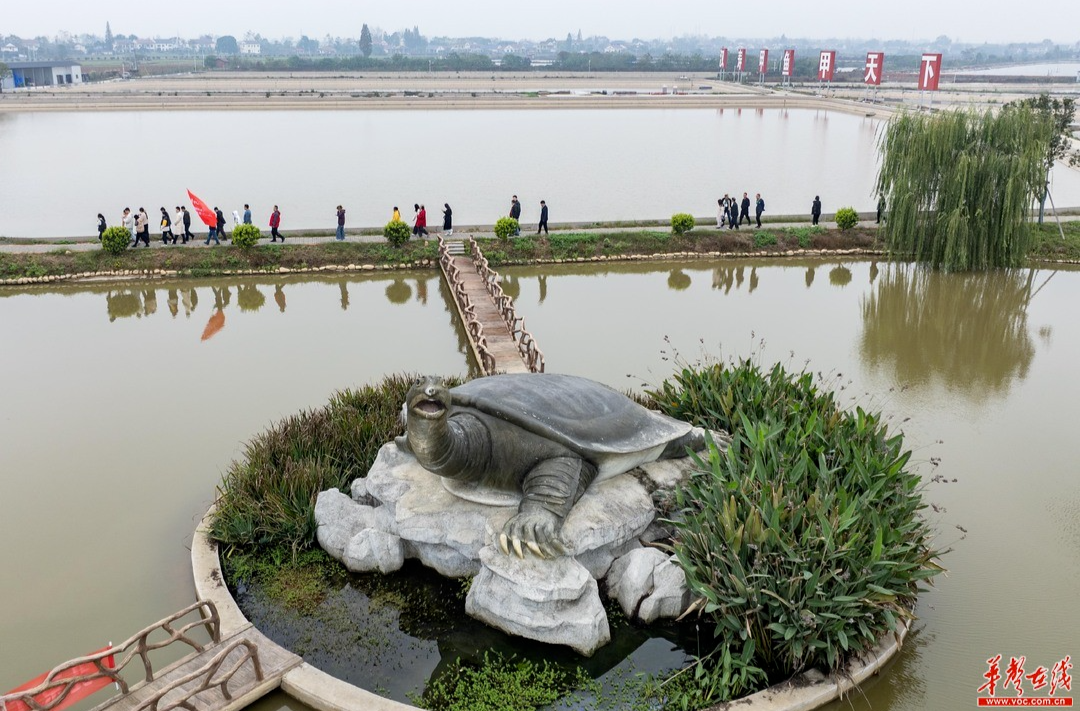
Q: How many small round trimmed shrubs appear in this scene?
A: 6